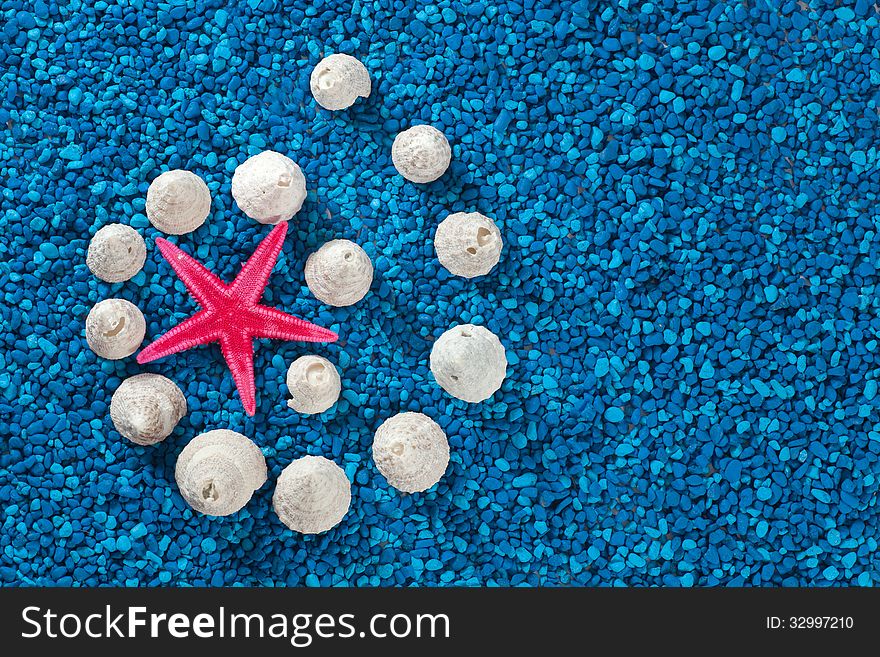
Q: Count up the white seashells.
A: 14